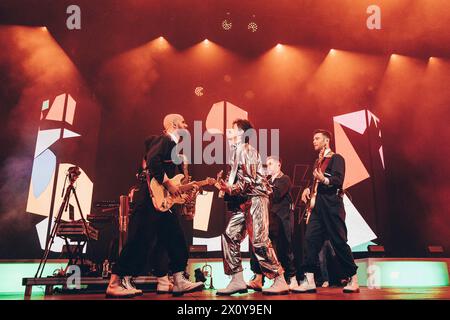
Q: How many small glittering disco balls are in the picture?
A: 3